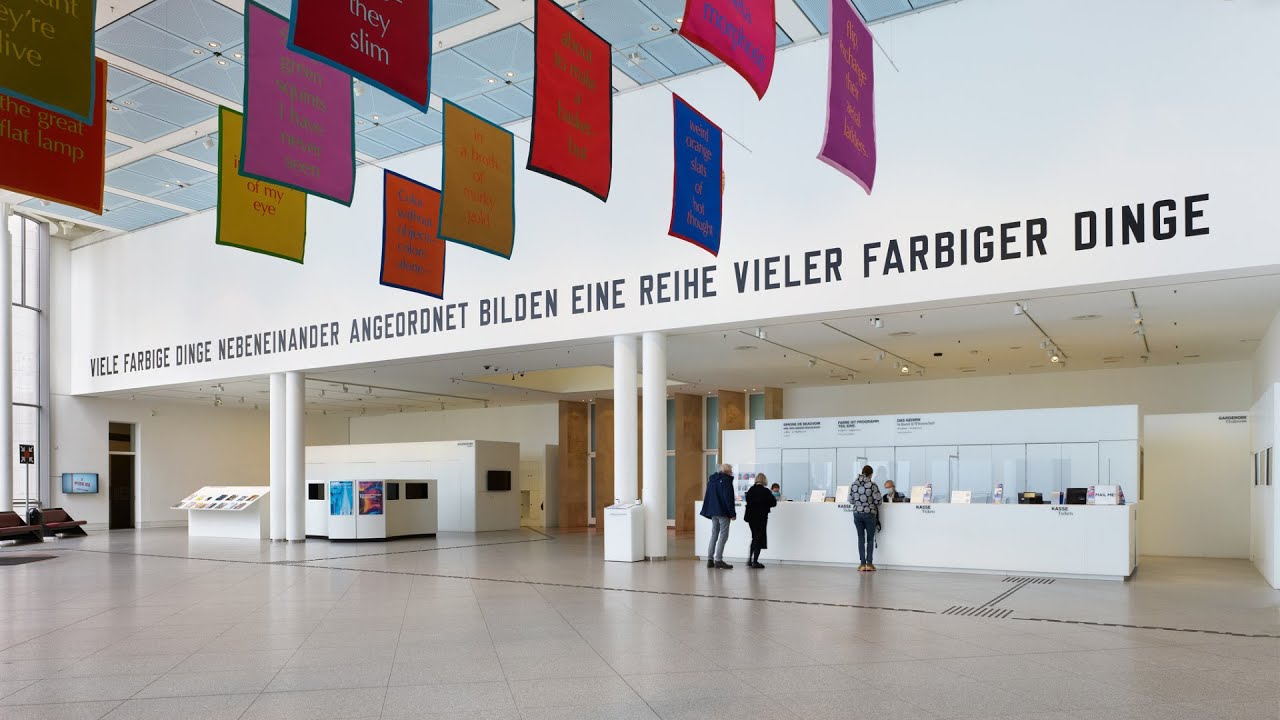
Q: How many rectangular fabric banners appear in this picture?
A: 11